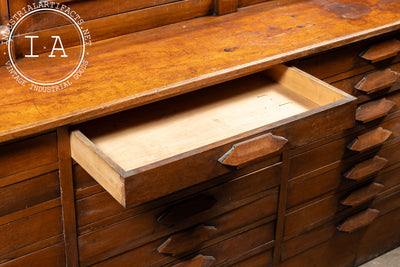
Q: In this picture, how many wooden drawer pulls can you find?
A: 11